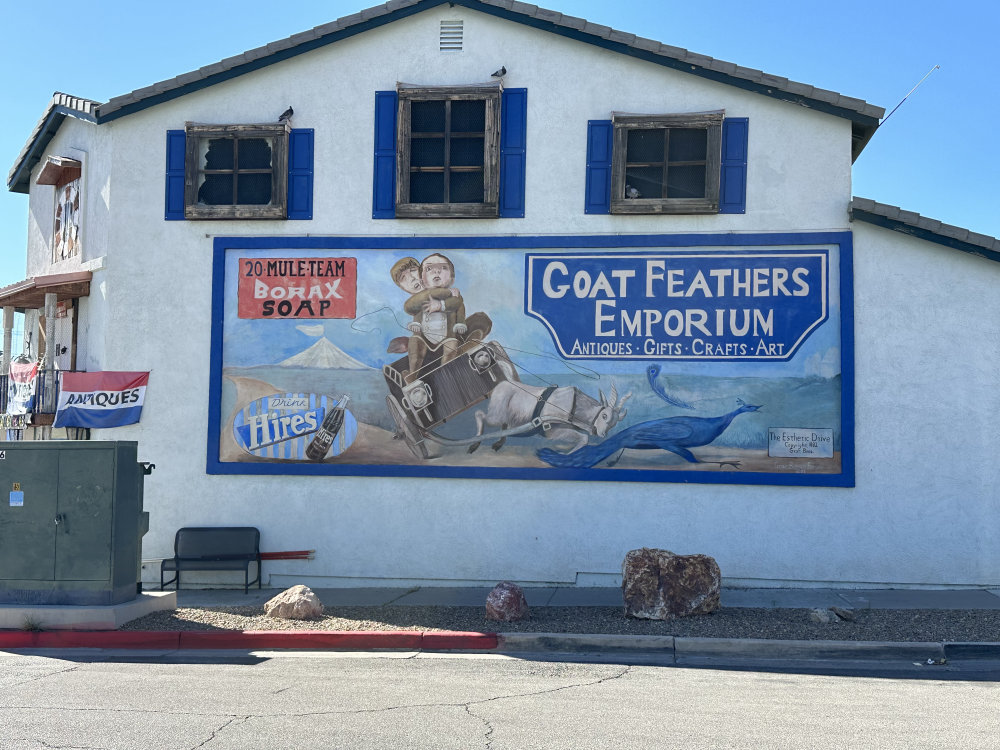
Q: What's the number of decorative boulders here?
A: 3